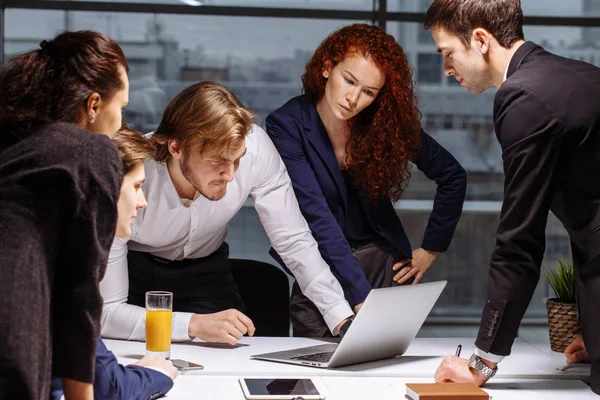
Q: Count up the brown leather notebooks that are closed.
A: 1